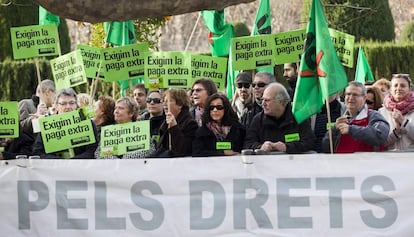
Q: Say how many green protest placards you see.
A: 12